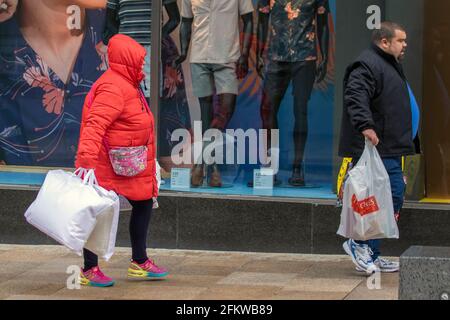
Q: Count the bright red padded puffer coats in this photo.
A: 1